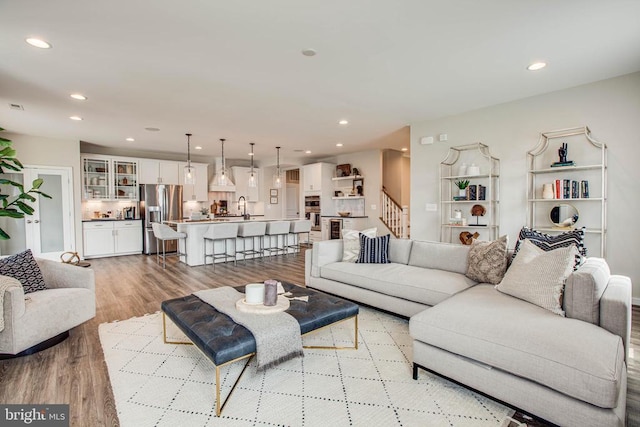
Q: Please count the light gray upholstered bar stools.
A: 5